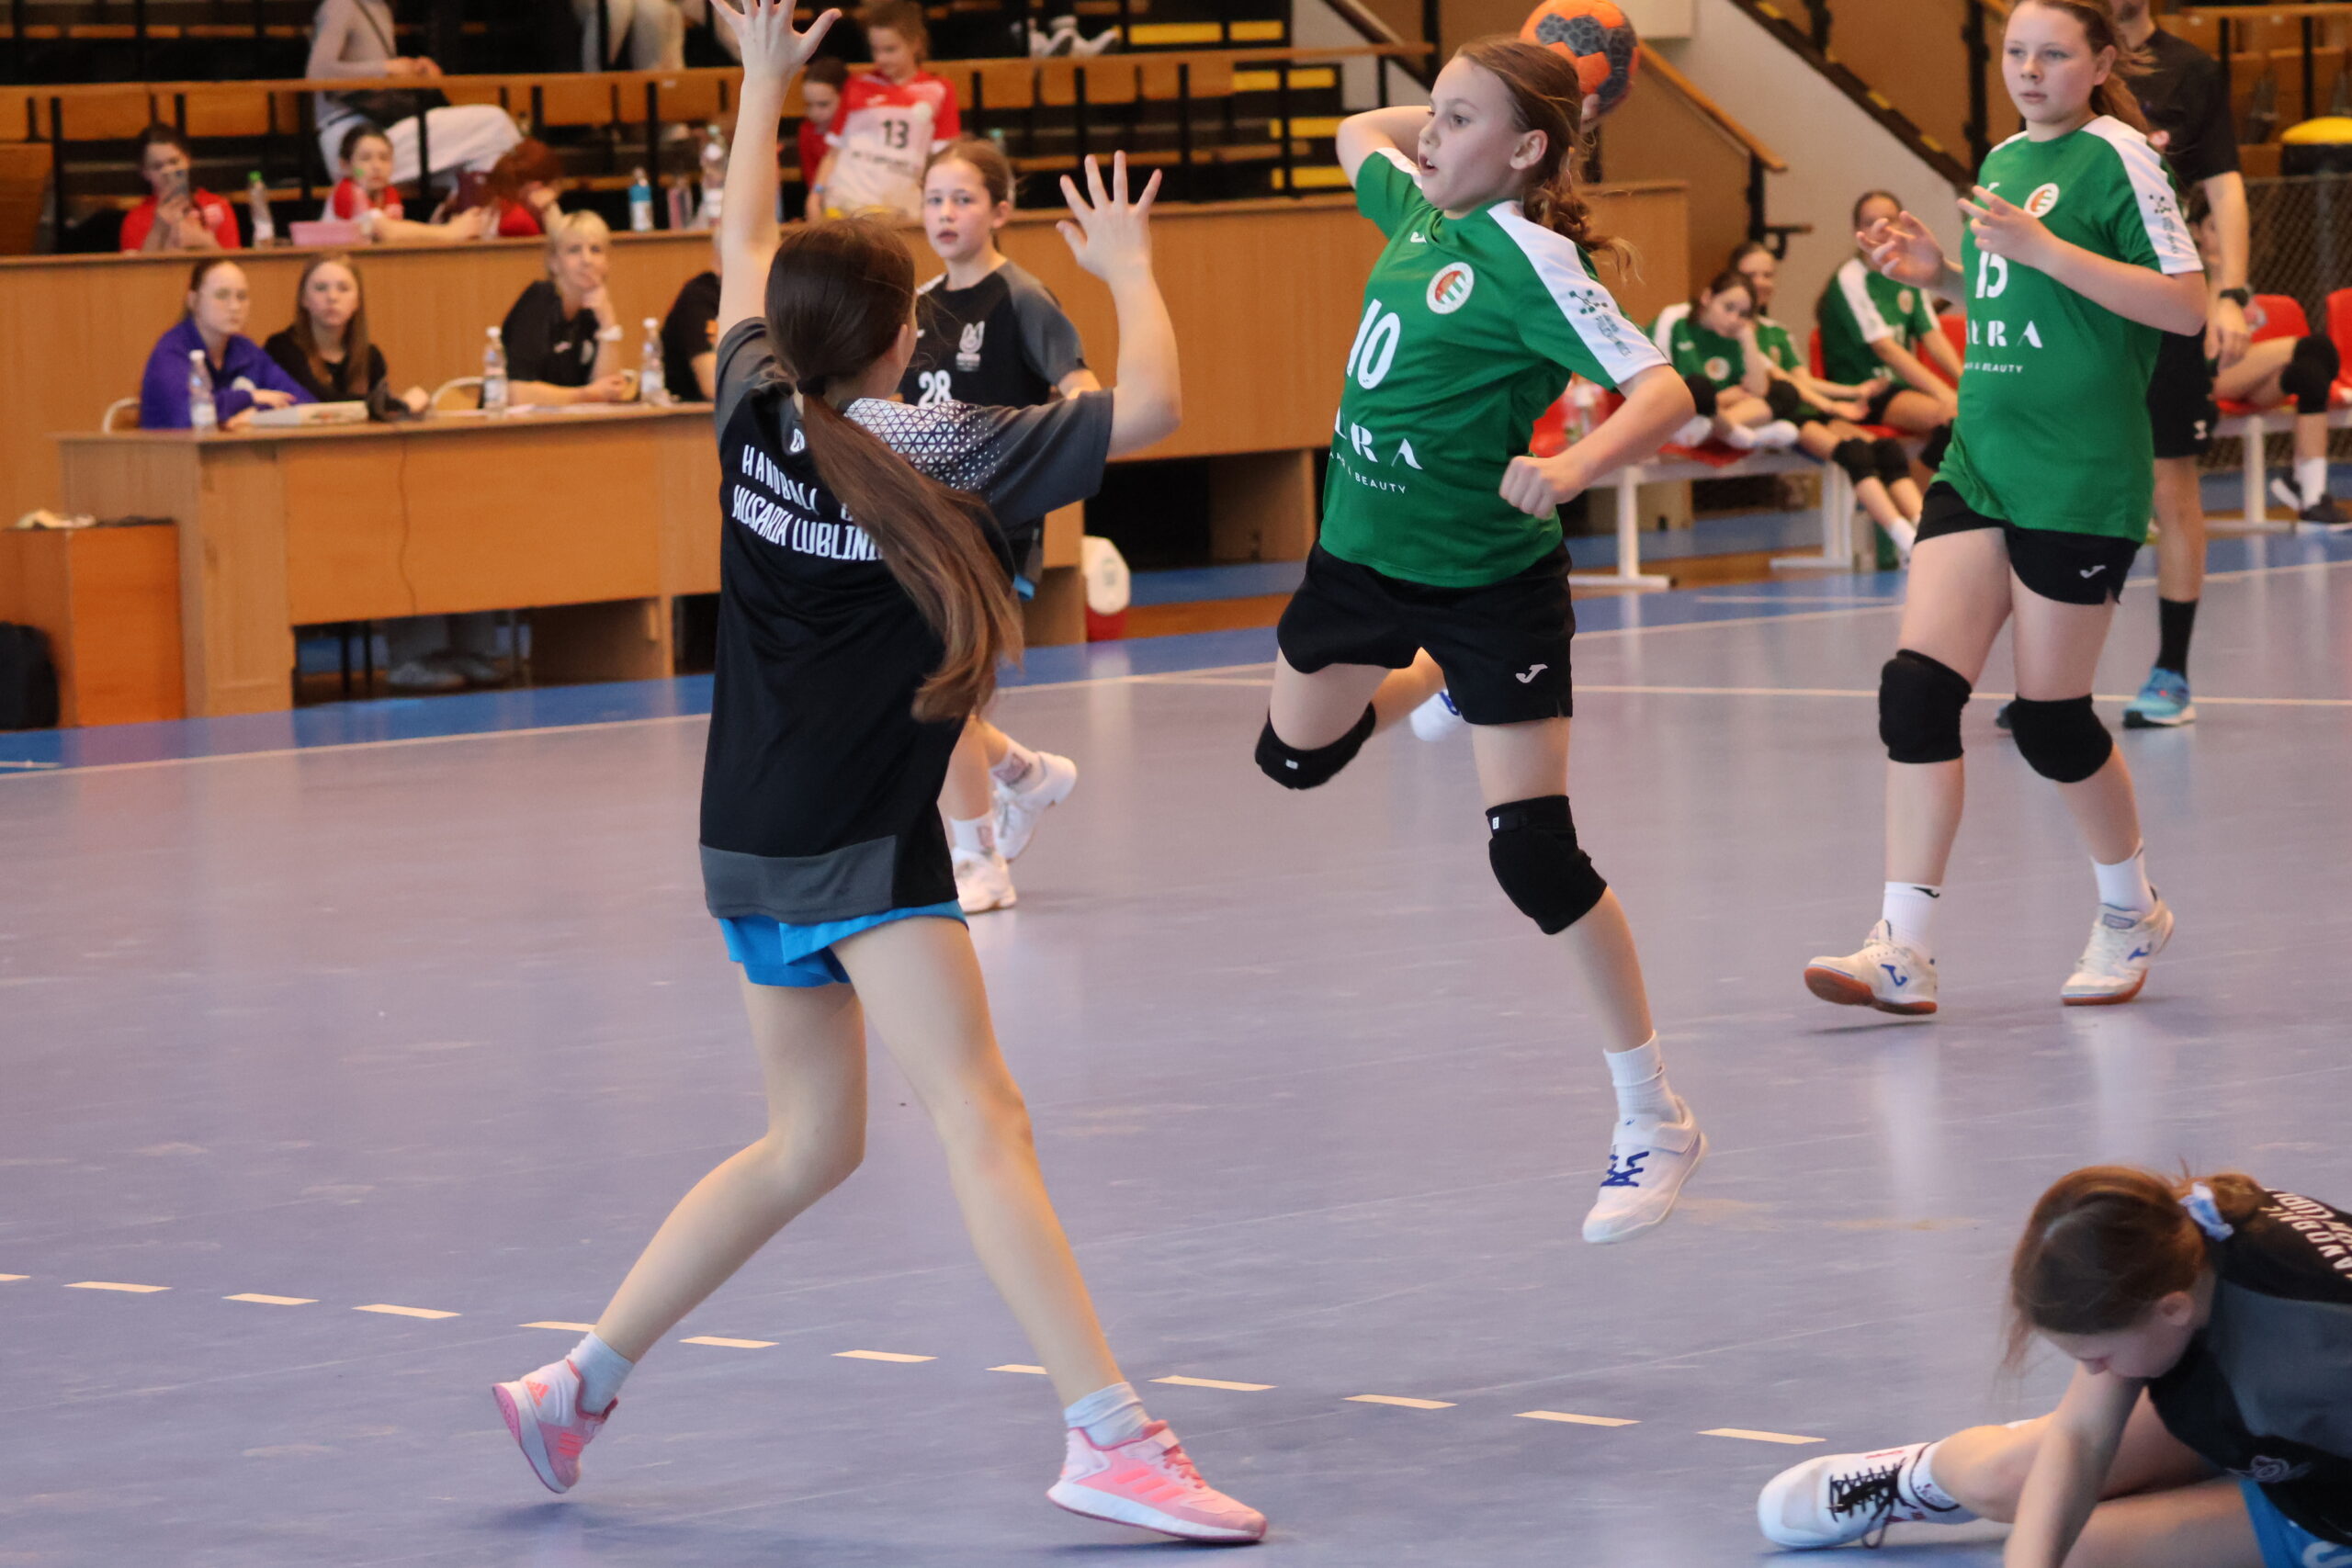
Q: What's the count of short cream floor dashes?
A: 12